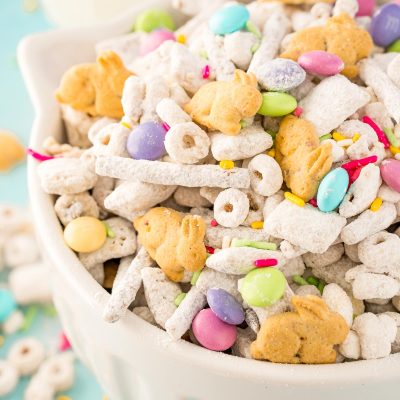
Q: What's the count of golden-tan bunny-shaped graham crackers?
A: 6